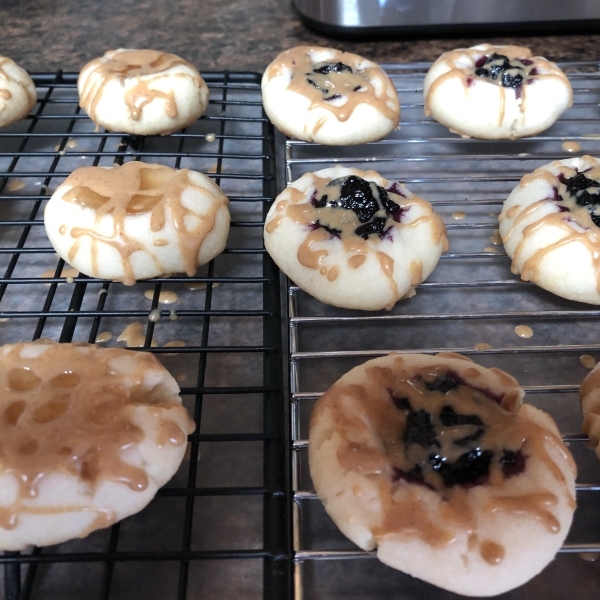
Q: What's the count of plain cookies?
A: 4